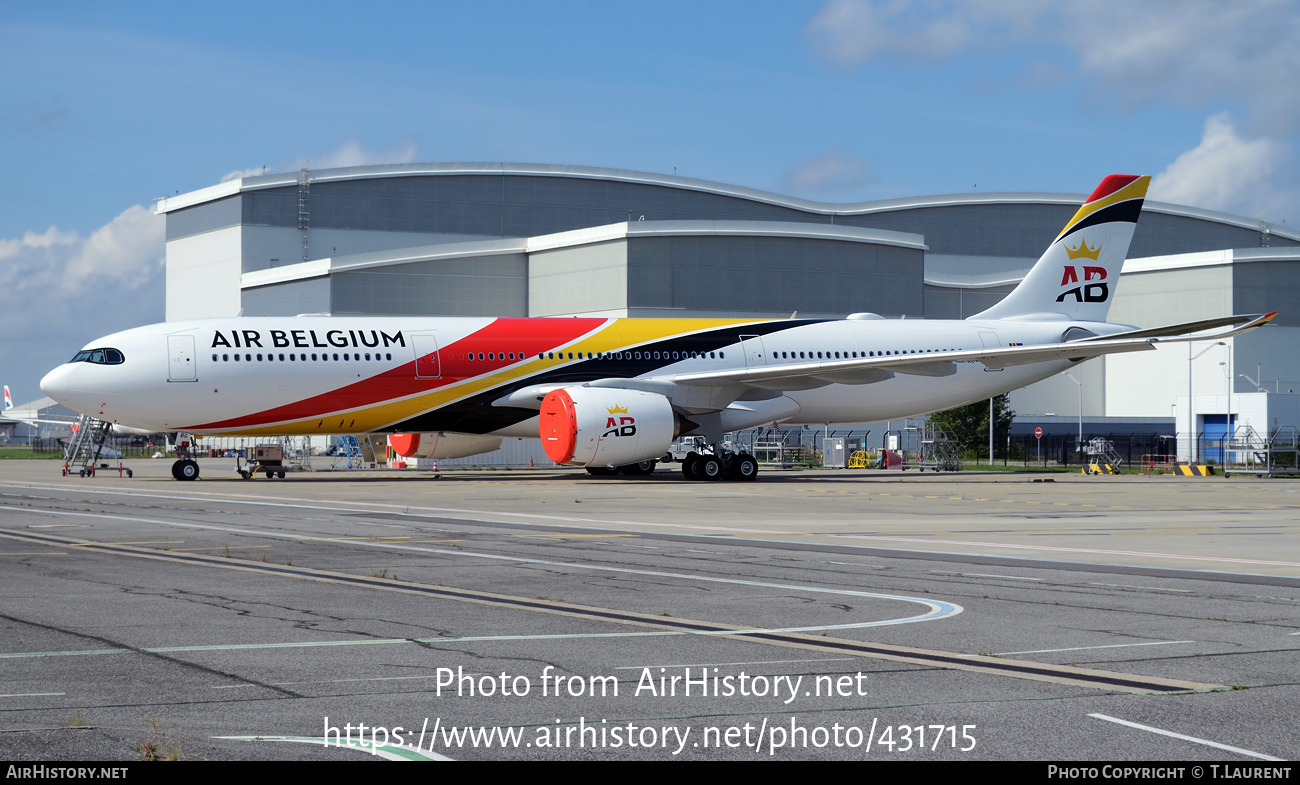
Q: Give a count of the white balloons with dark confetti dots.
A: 0